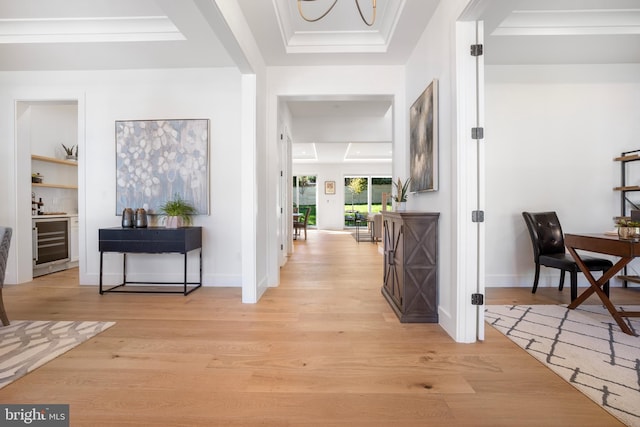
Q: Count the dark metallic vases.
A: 2